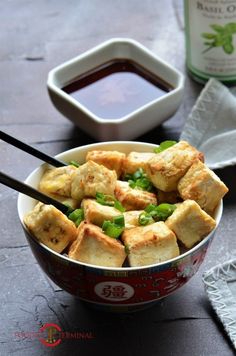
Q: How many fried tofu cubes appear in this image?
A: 13